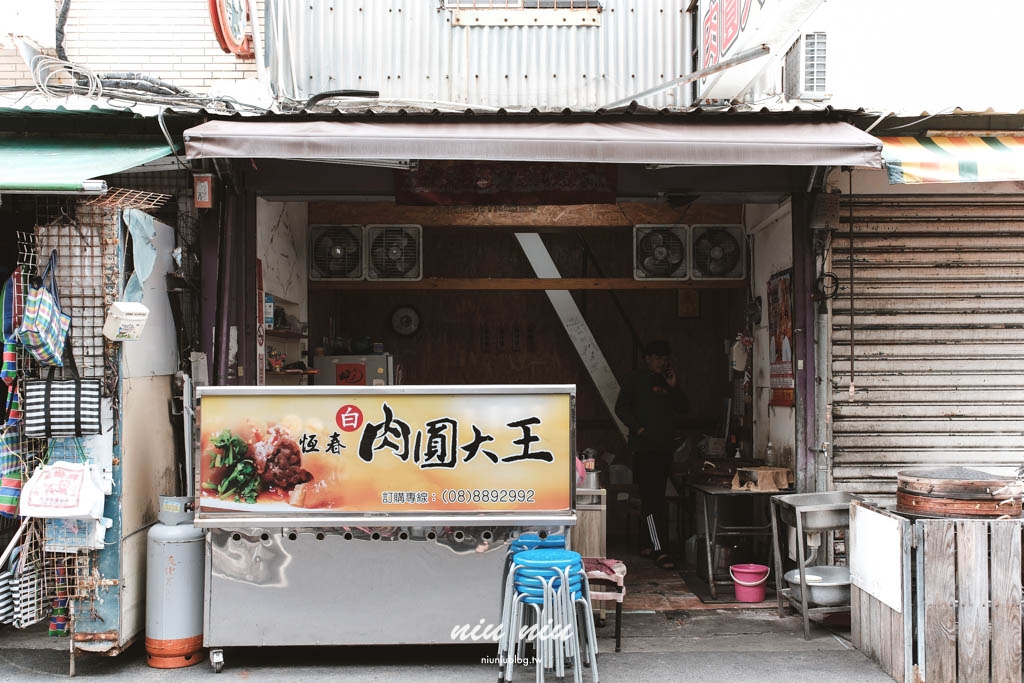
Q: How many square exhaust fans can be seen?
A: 4